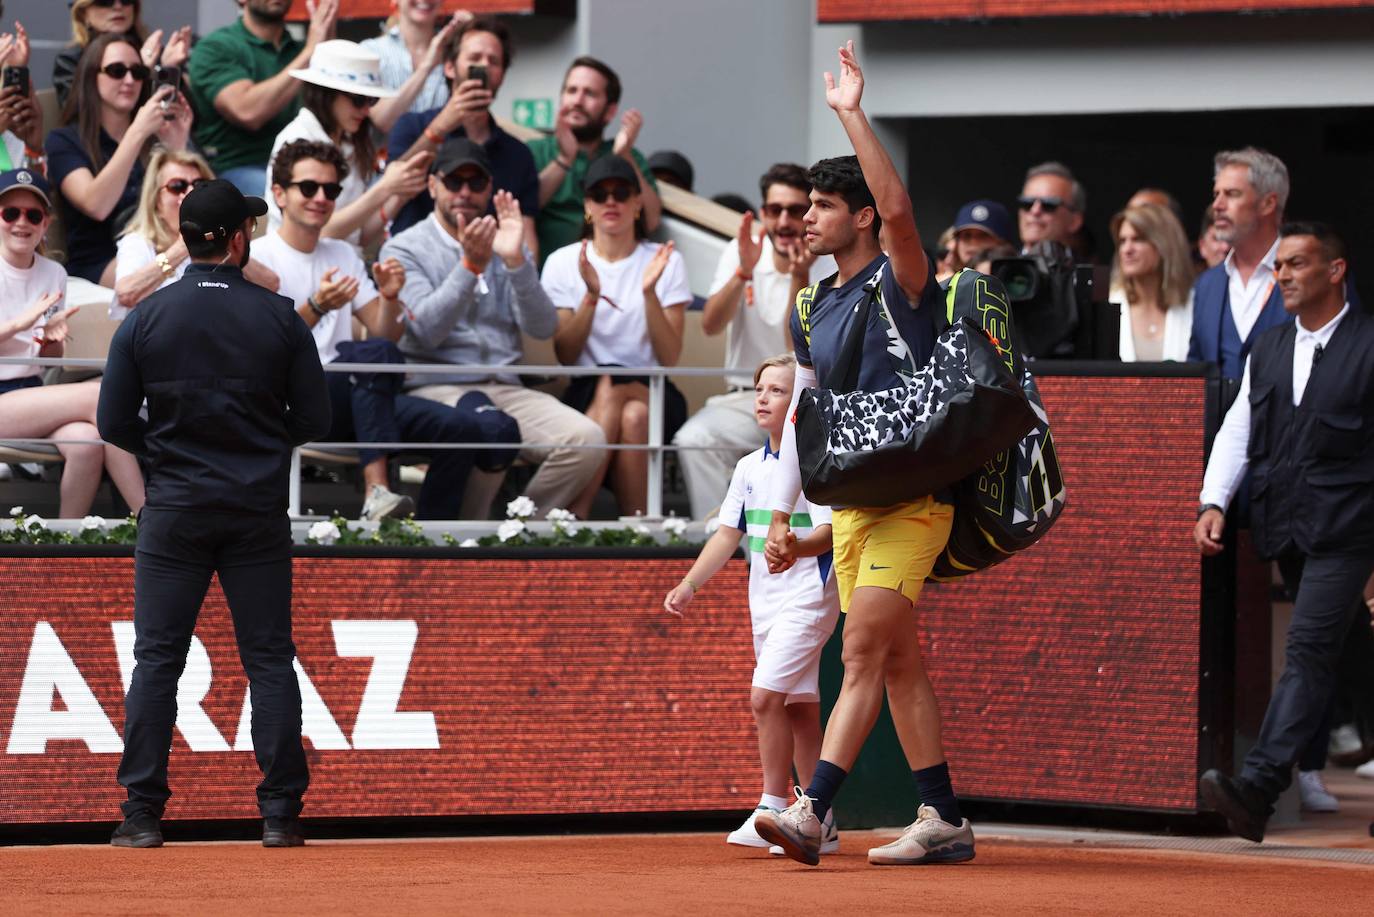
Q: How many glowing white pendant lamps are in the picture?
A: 0